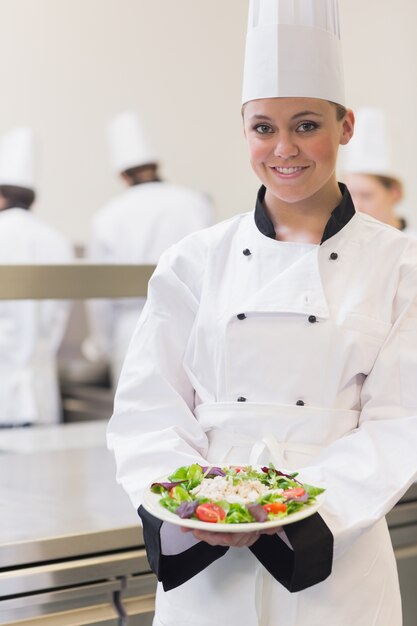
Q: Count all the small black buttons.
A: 6